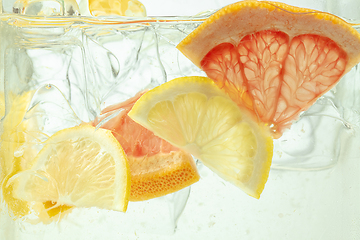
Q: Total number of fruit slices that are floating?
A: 4